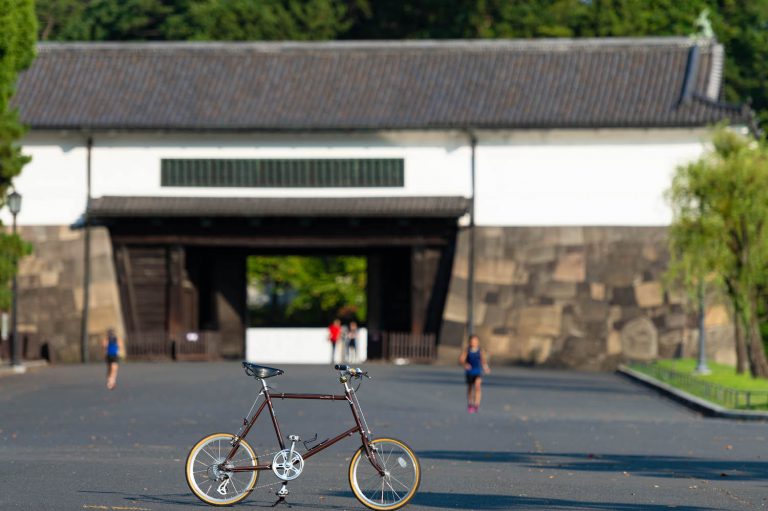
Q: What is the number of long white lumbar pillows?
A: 0